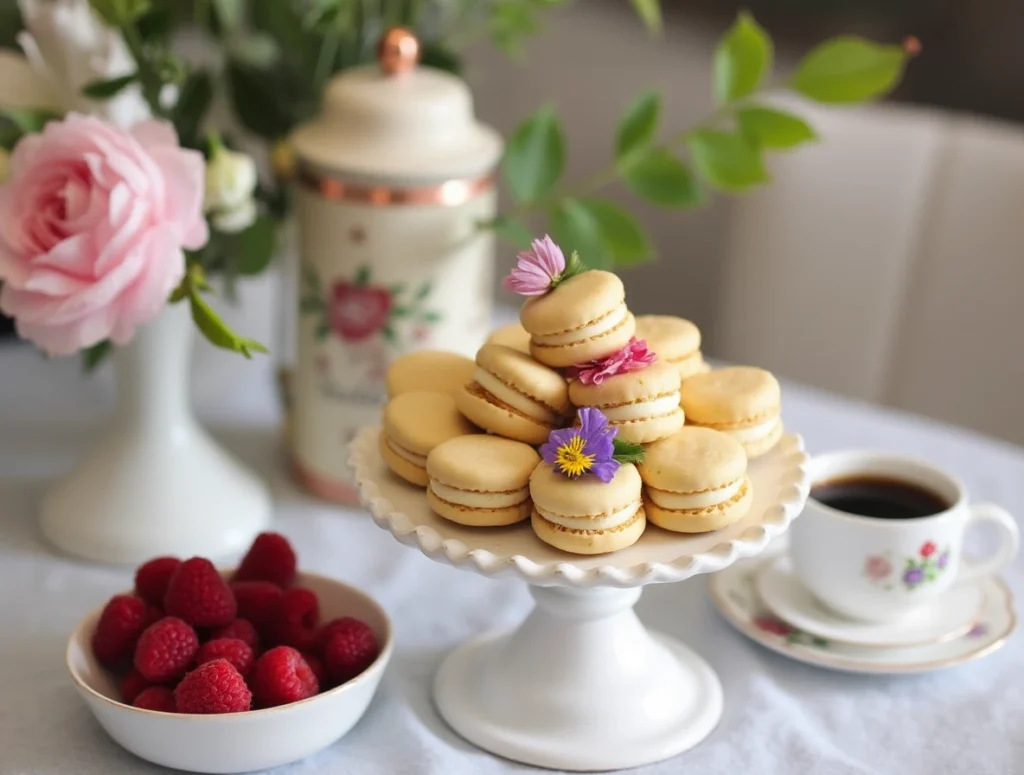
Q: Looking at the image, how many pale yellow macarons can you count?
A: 11